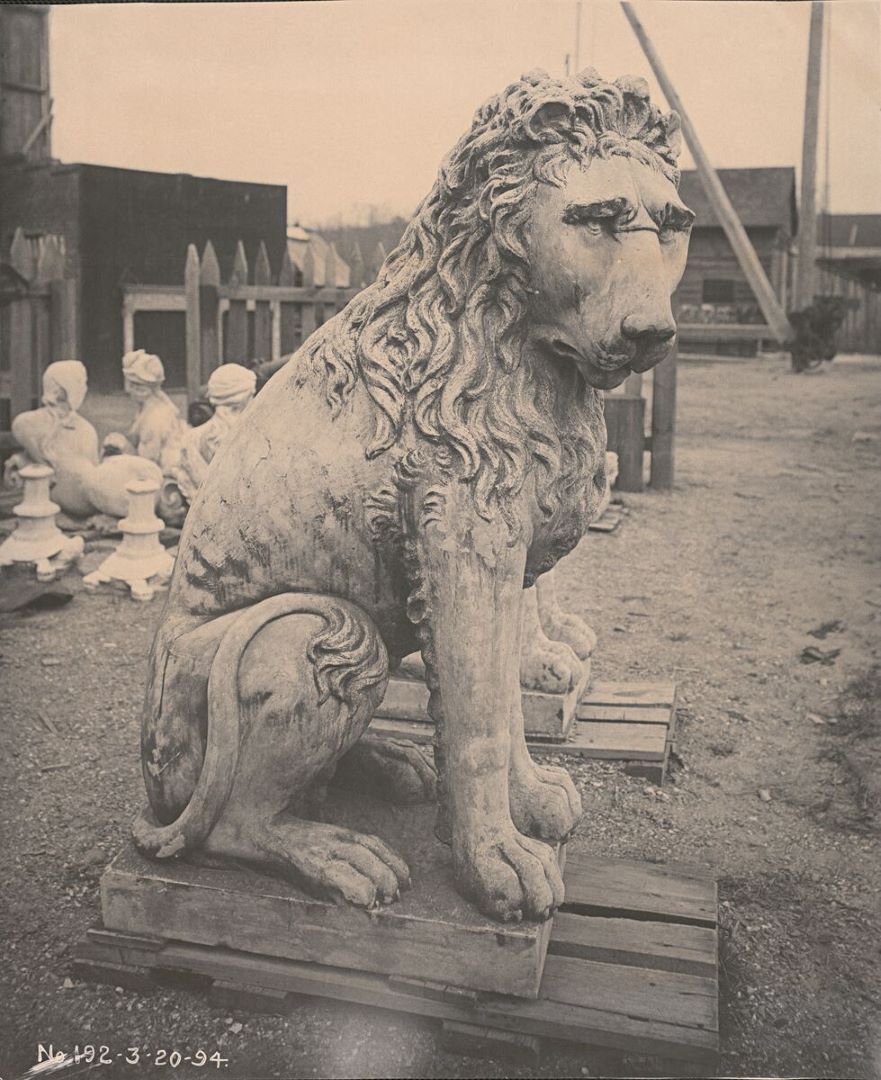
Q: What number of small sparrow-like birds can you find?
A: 0